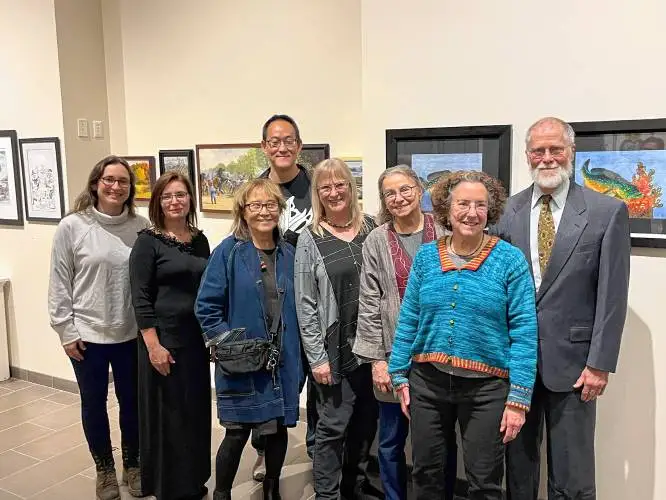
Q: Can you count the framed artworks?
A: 9